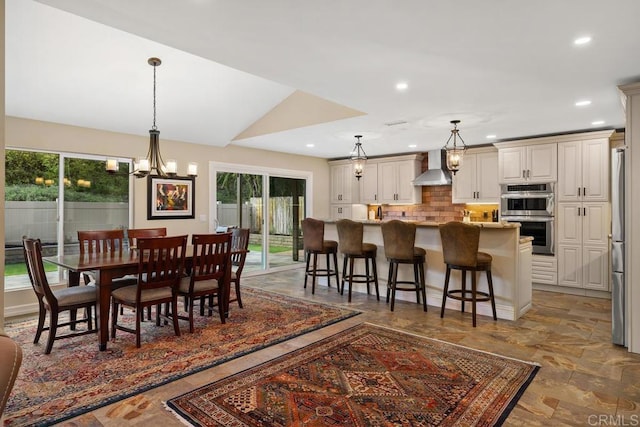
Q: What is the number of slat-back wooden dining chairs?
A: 6